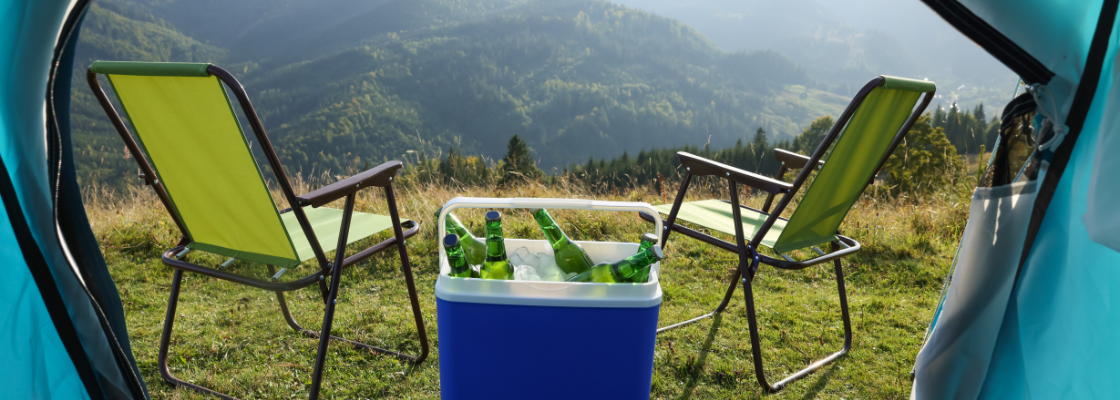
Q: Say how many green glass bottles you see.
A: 6